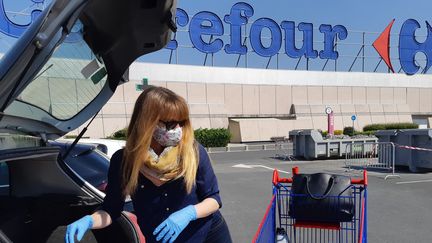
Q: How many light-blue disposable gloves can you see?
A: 2